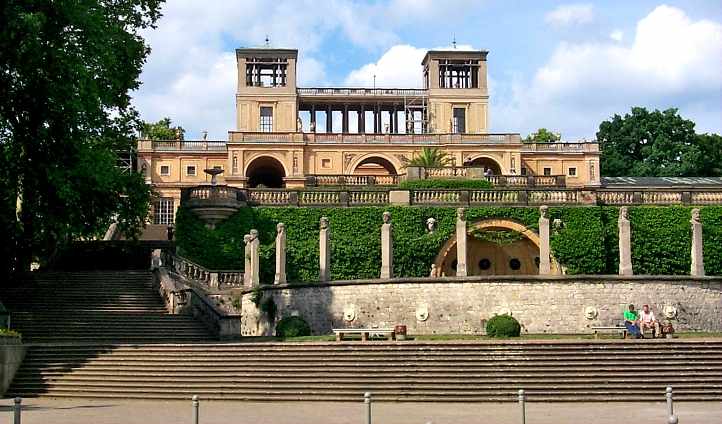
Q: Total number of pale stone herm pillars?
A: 9